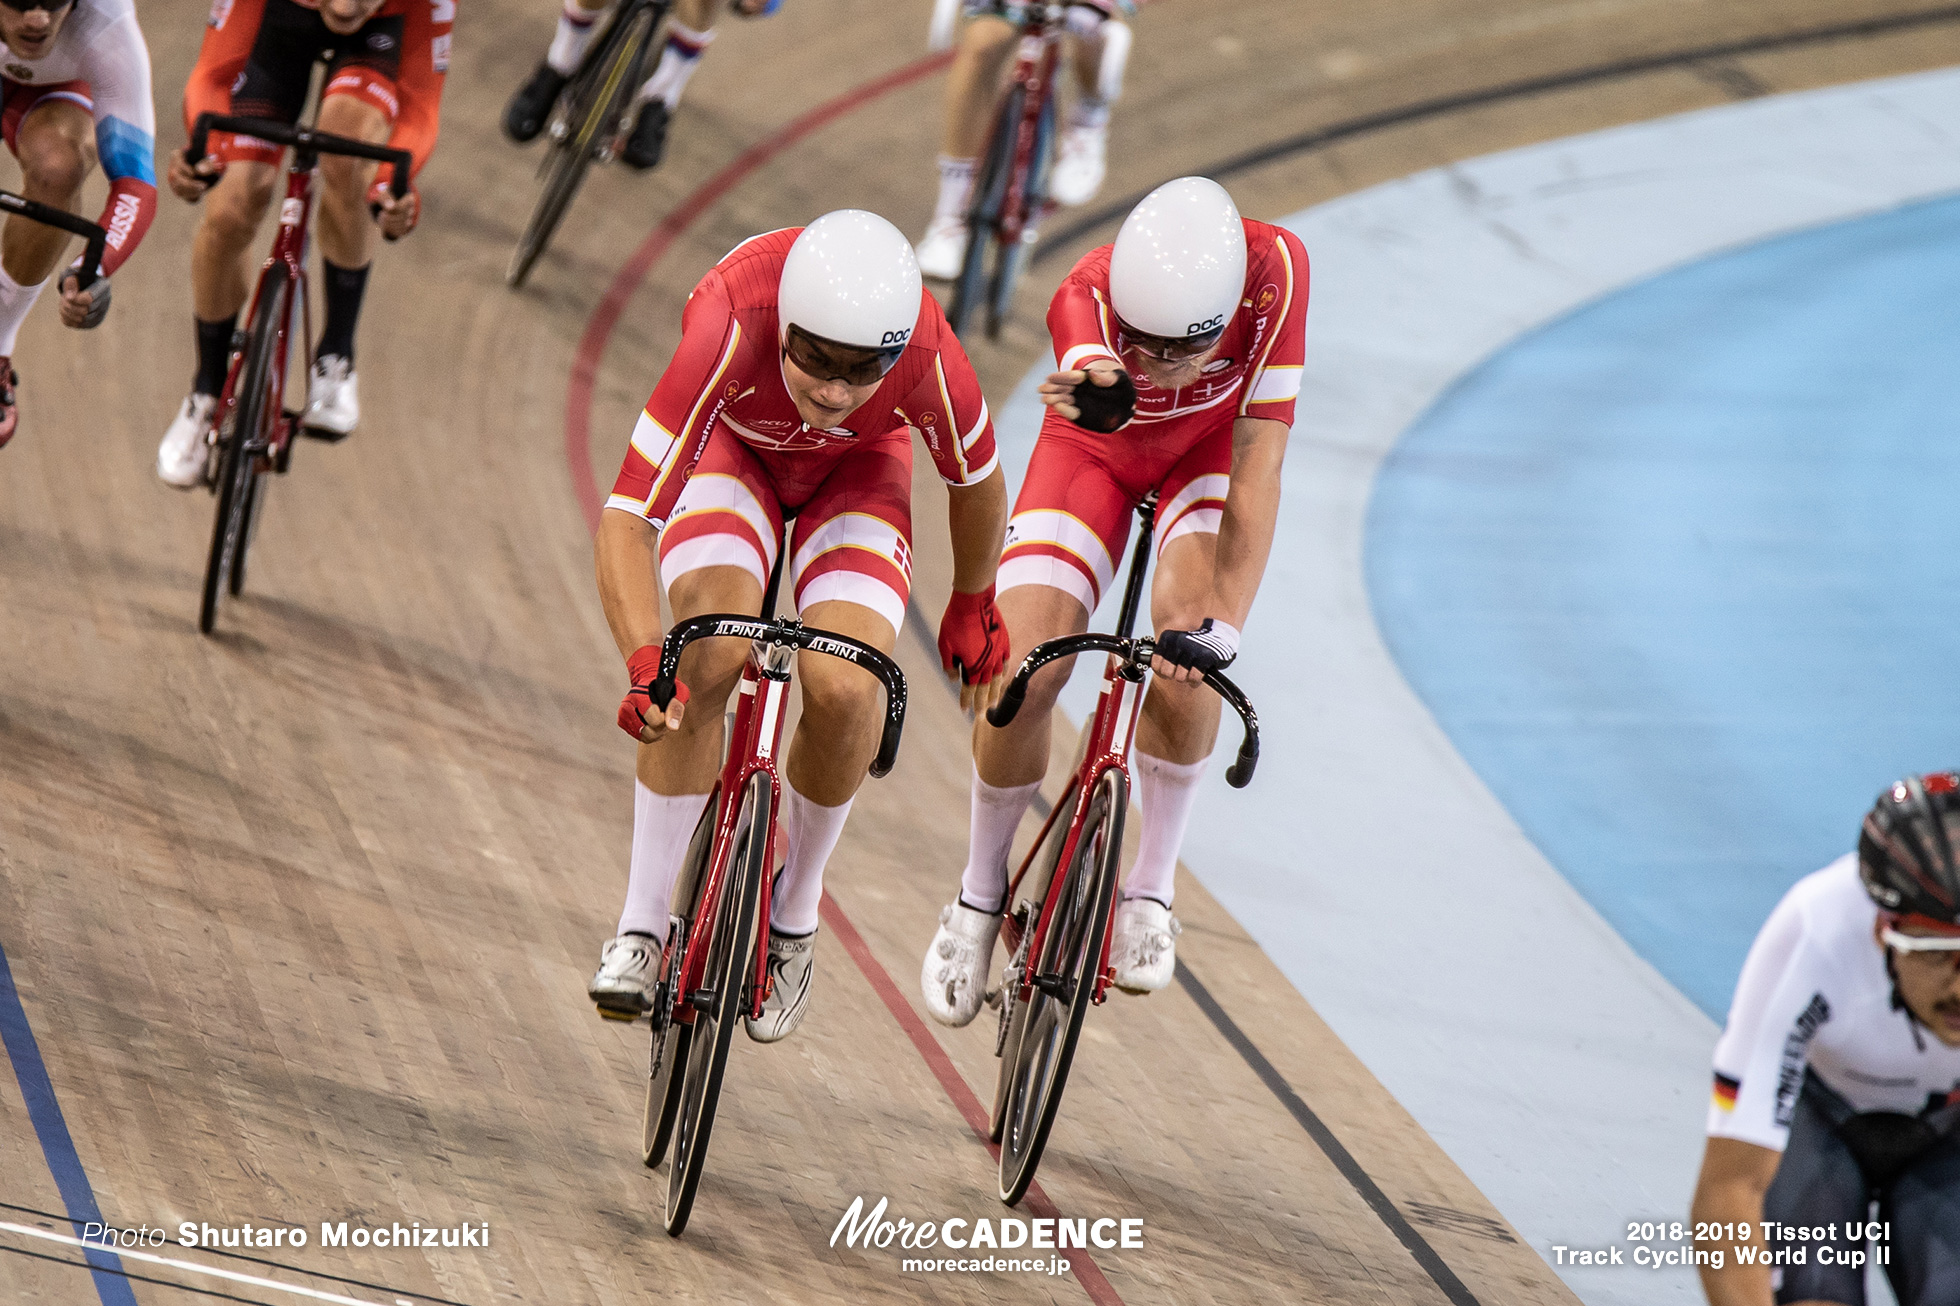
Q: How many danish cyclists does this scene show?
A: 2